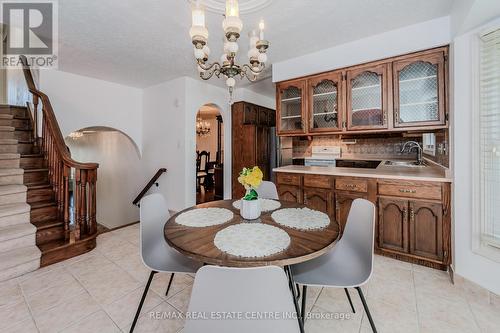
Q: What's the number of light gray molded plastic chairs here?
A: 4